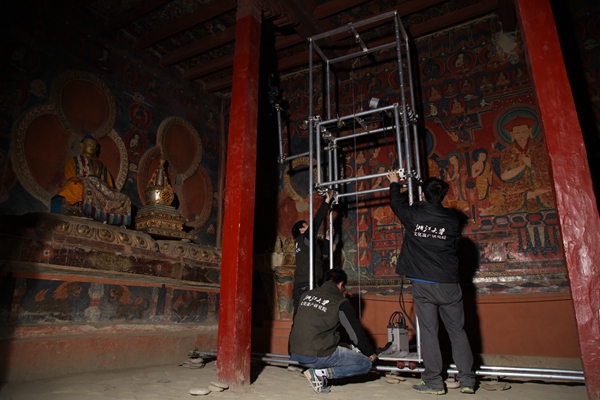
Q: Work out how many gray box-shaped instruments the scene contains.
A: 1